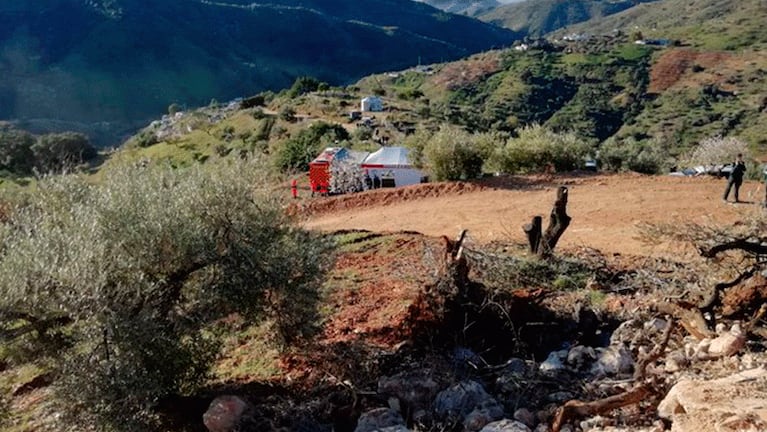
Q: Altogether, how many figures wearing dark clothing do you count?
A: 3